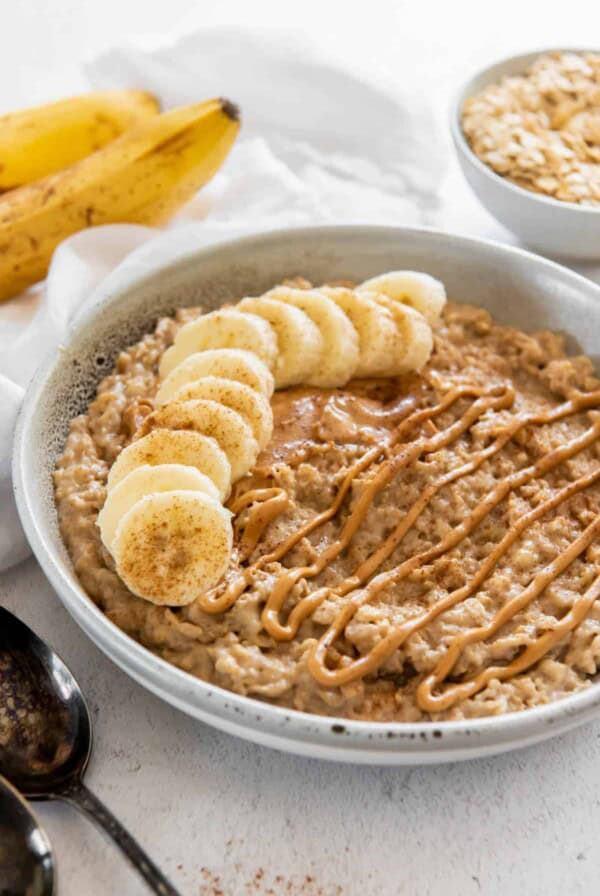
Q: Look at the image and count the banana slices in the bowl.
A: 12